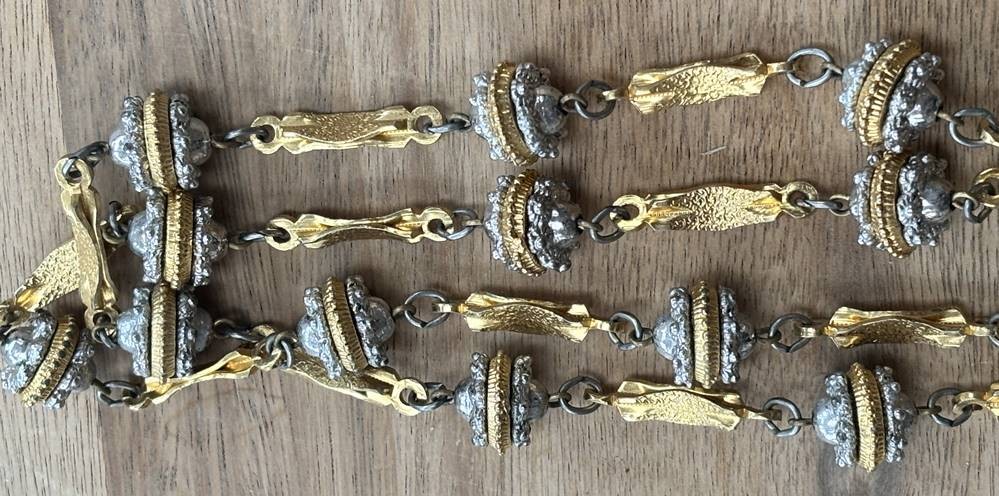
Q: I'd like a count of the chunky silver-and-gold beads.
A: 12